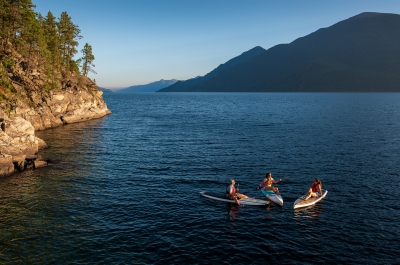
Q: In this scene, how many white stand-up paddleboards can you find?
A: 3